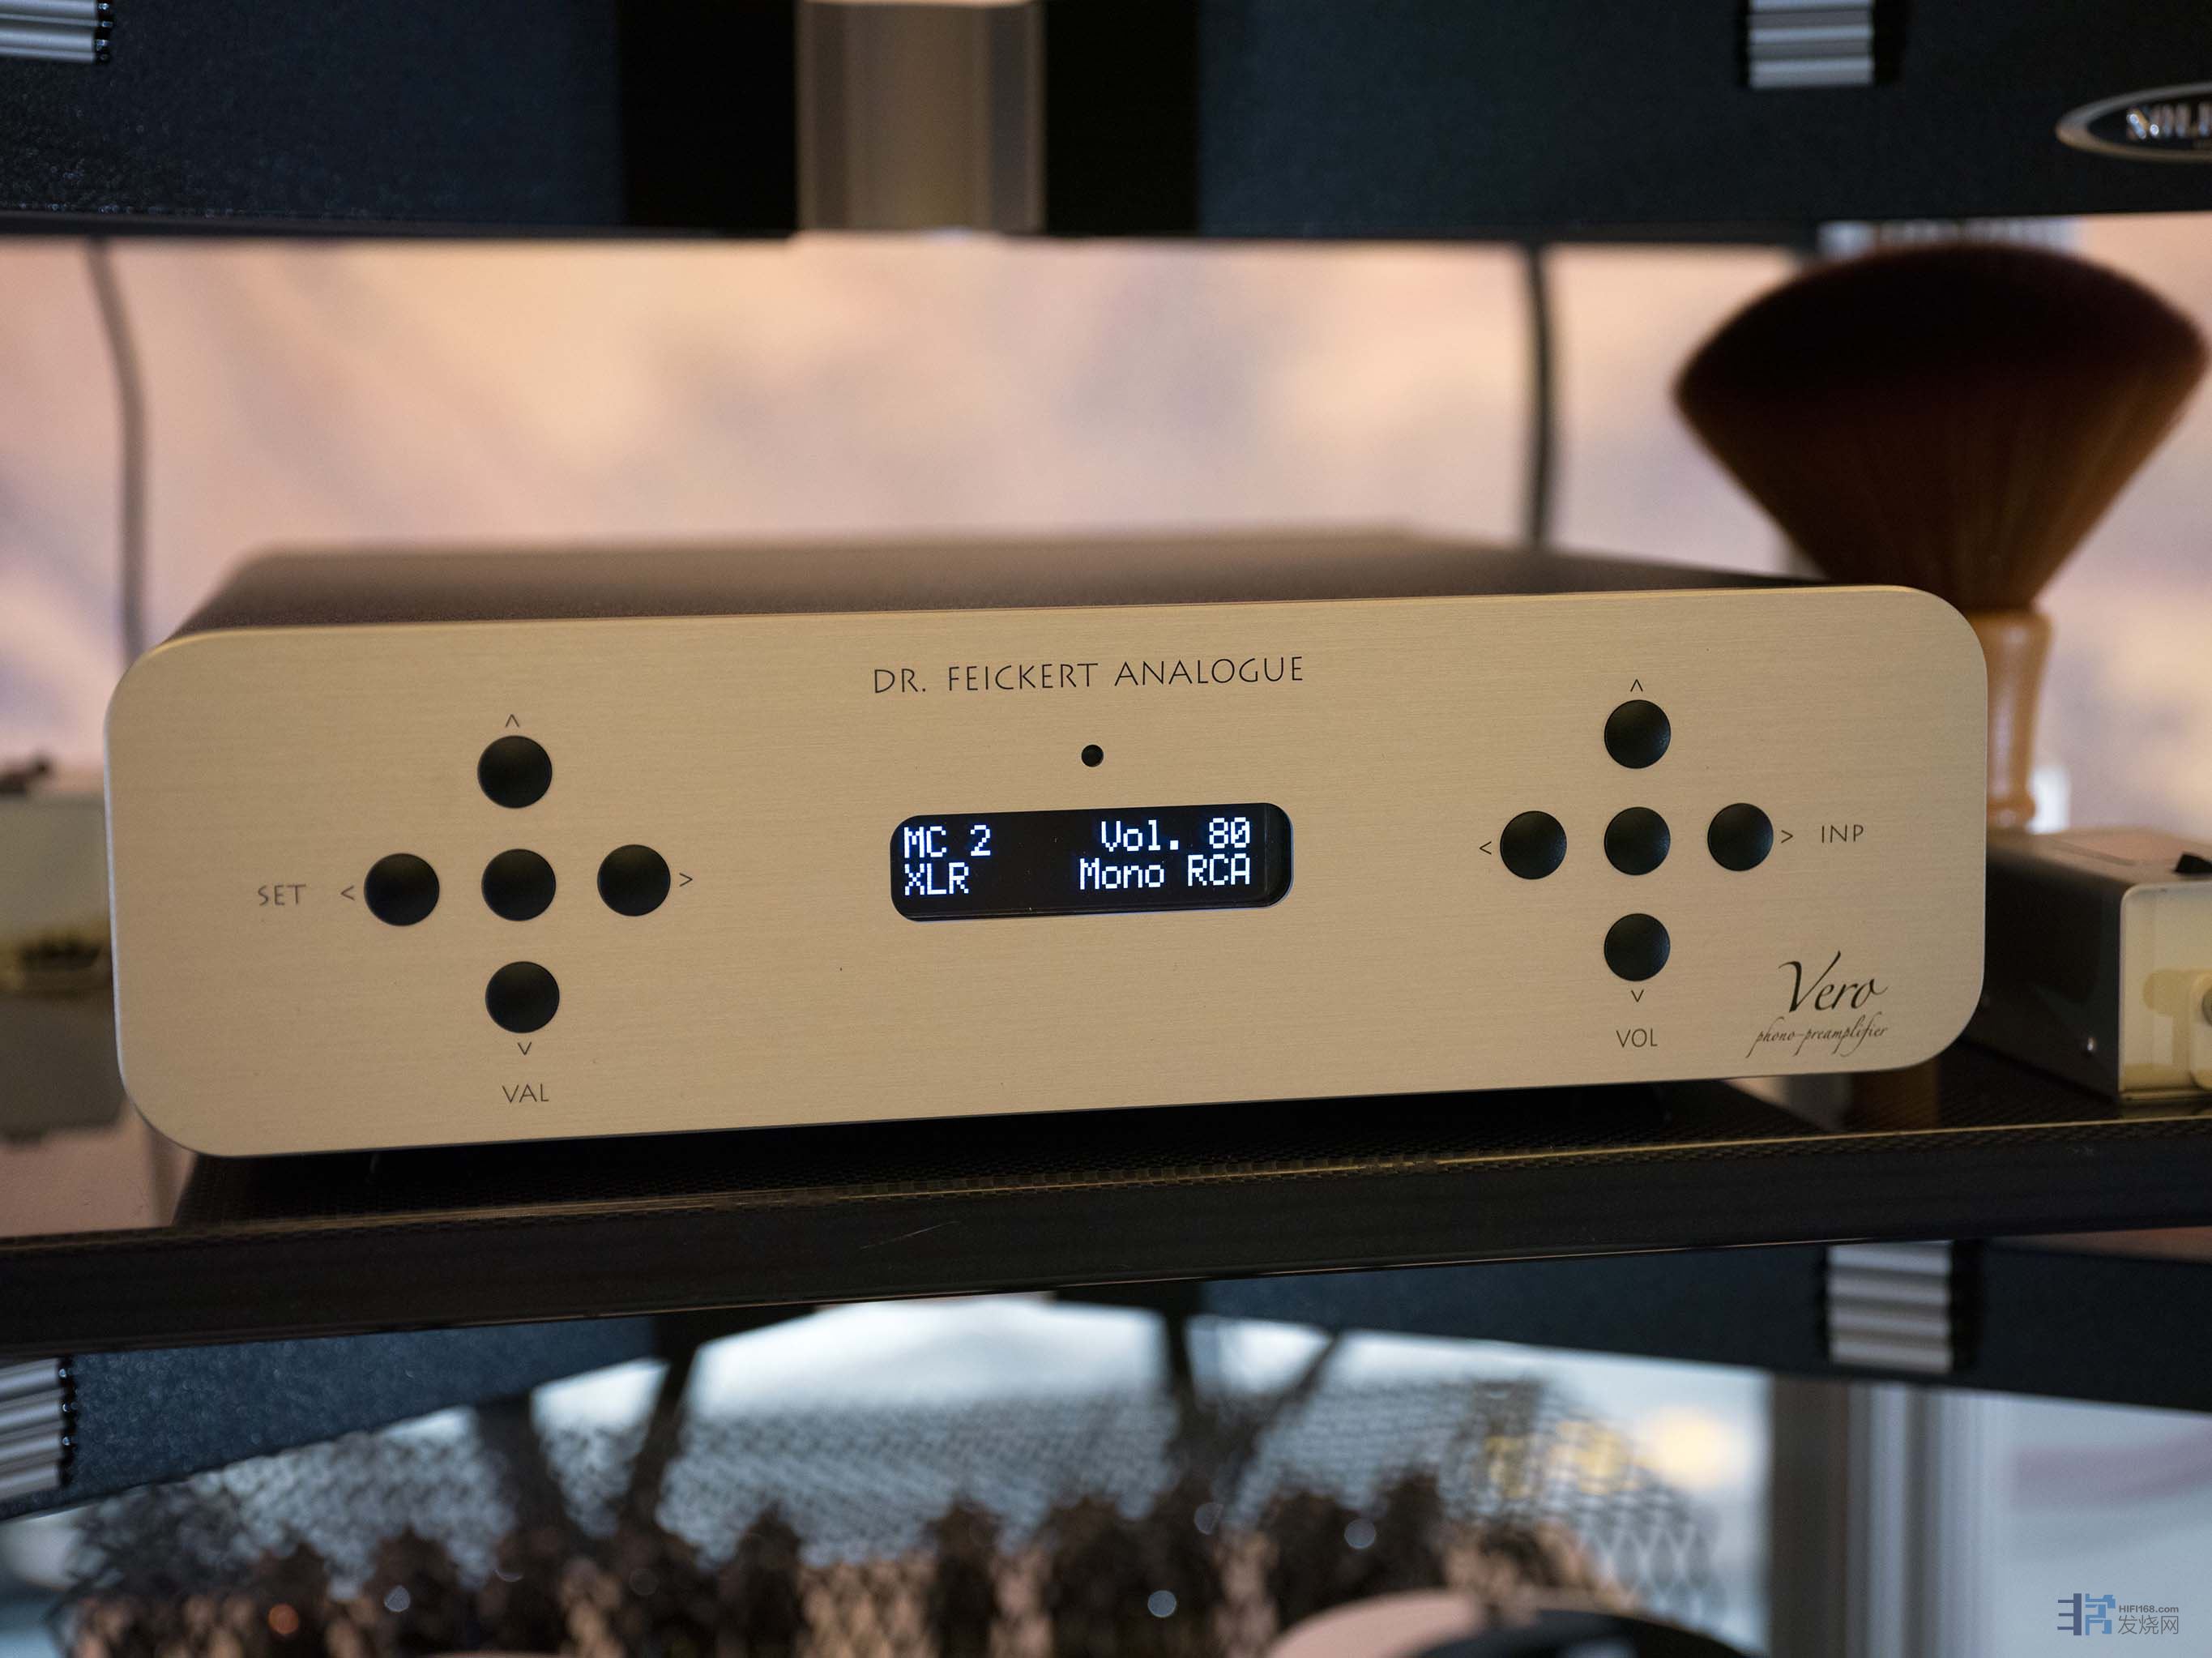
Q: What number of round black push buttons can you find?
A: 10